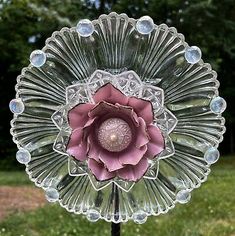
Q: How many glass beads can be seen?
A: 12